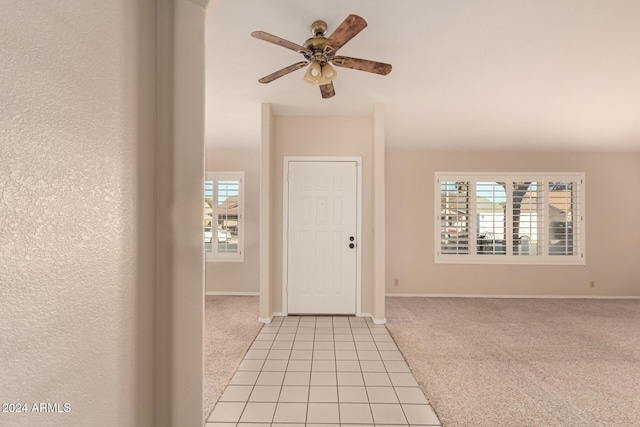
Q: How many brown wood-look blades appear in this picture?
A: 5